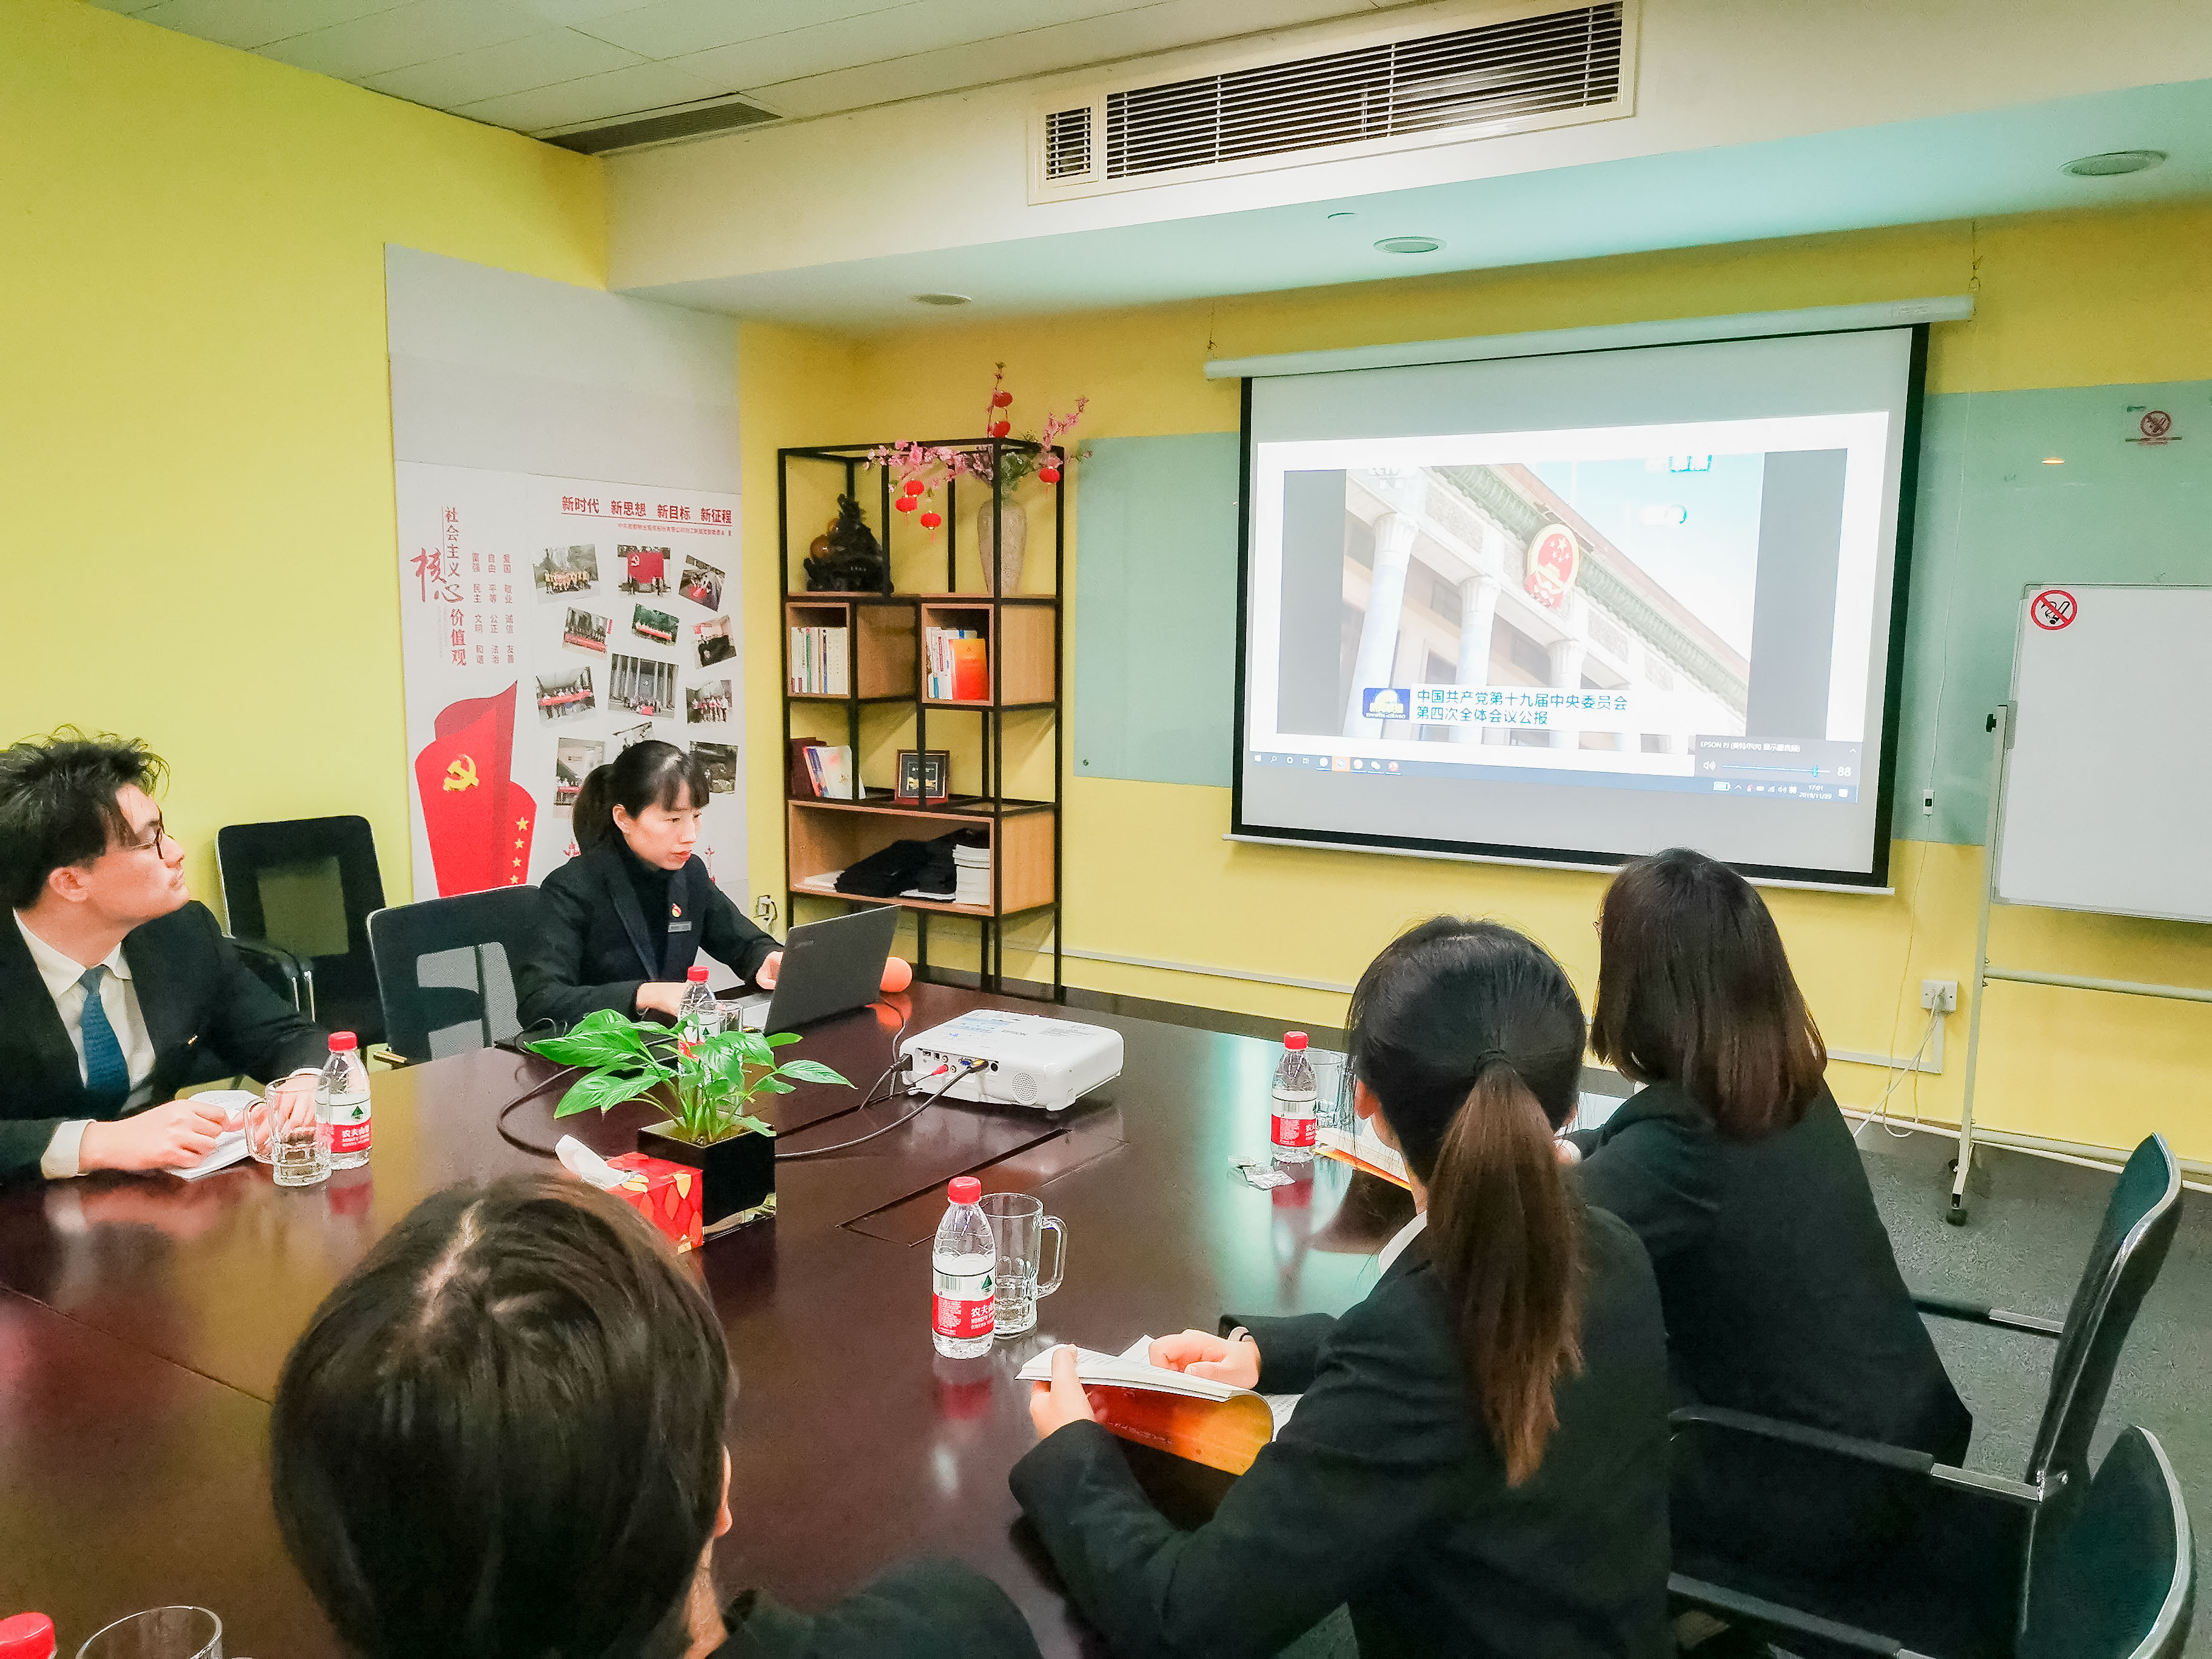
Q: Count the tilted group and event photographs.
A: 12